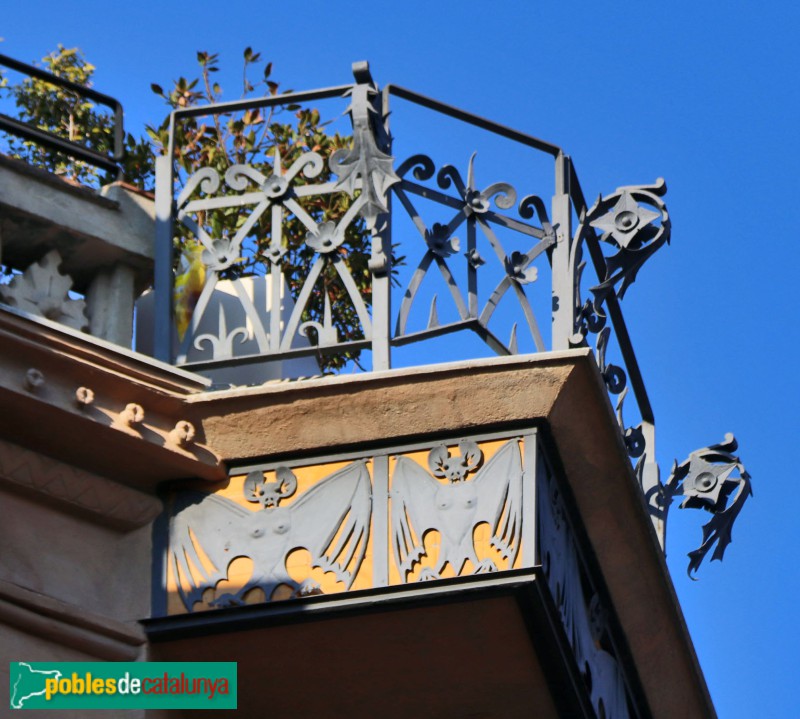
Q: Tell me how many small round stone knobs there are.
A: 4